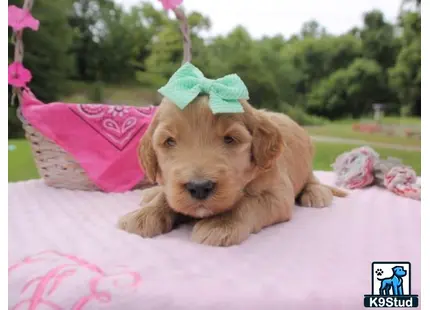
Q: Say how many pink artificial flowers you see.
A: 3